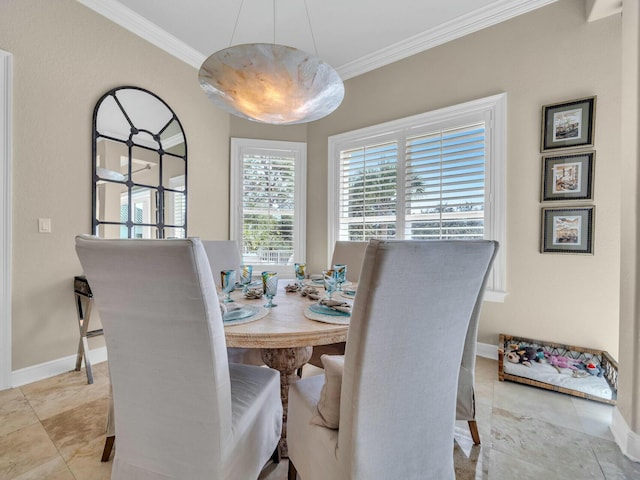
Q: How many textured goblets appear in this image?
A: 6